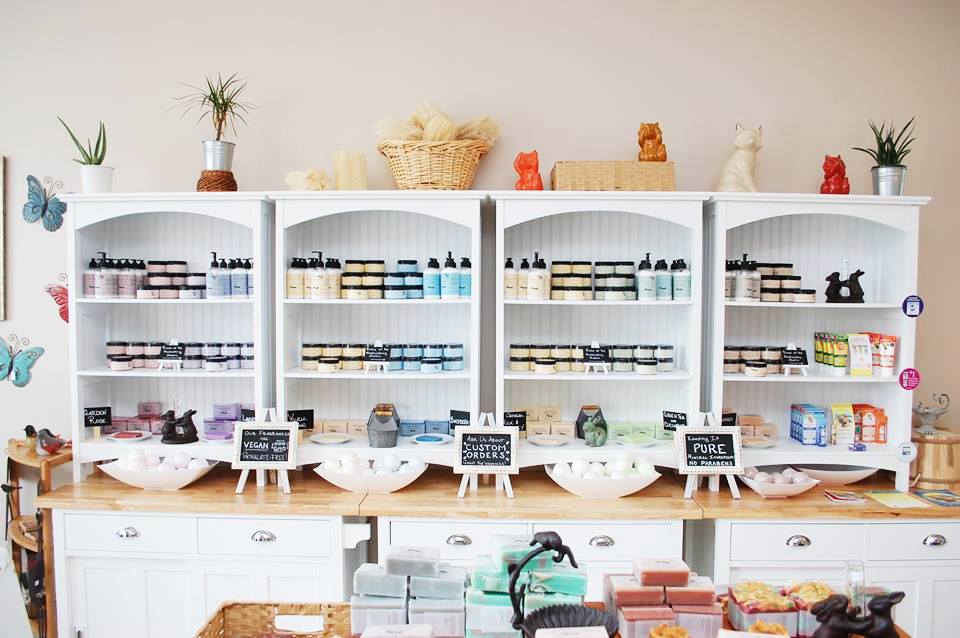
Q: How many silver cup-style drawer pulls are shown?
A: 6